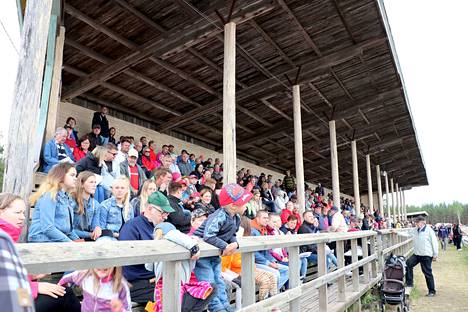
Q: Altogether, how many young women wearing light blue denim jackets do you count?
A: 3